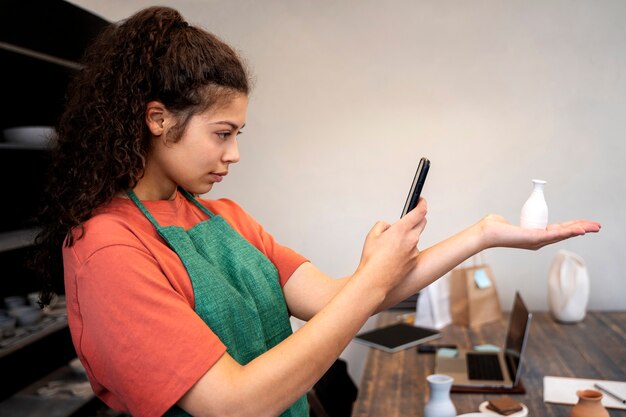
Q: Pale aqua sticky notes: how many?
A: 3